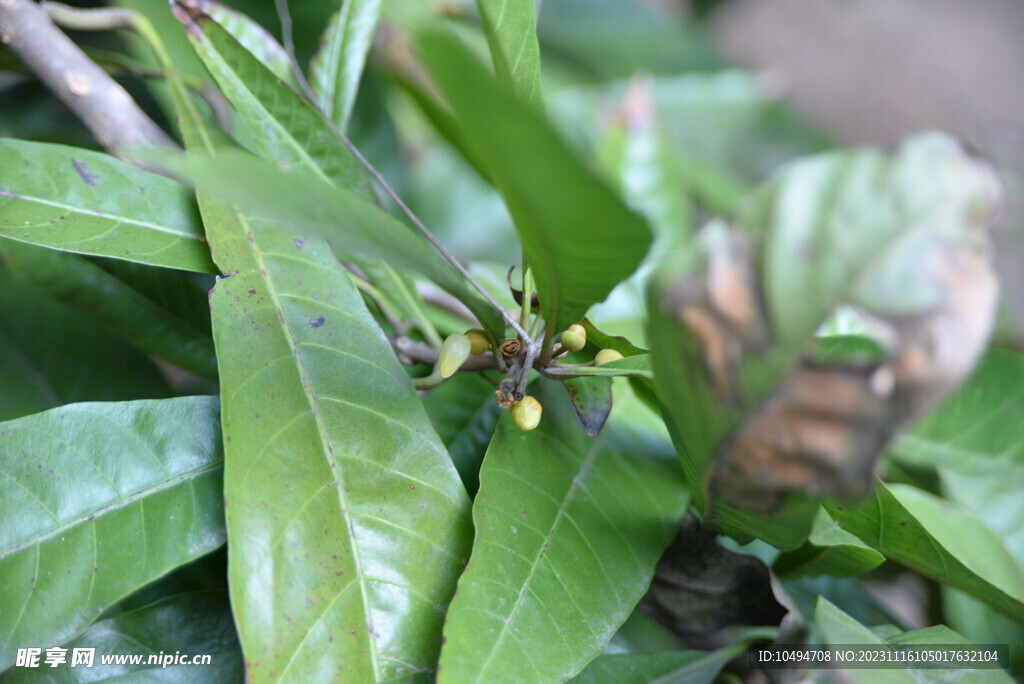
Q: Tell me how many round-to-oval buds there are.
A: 5